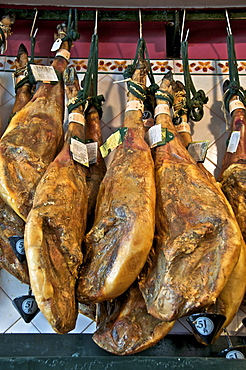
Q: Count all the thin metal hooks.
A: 5